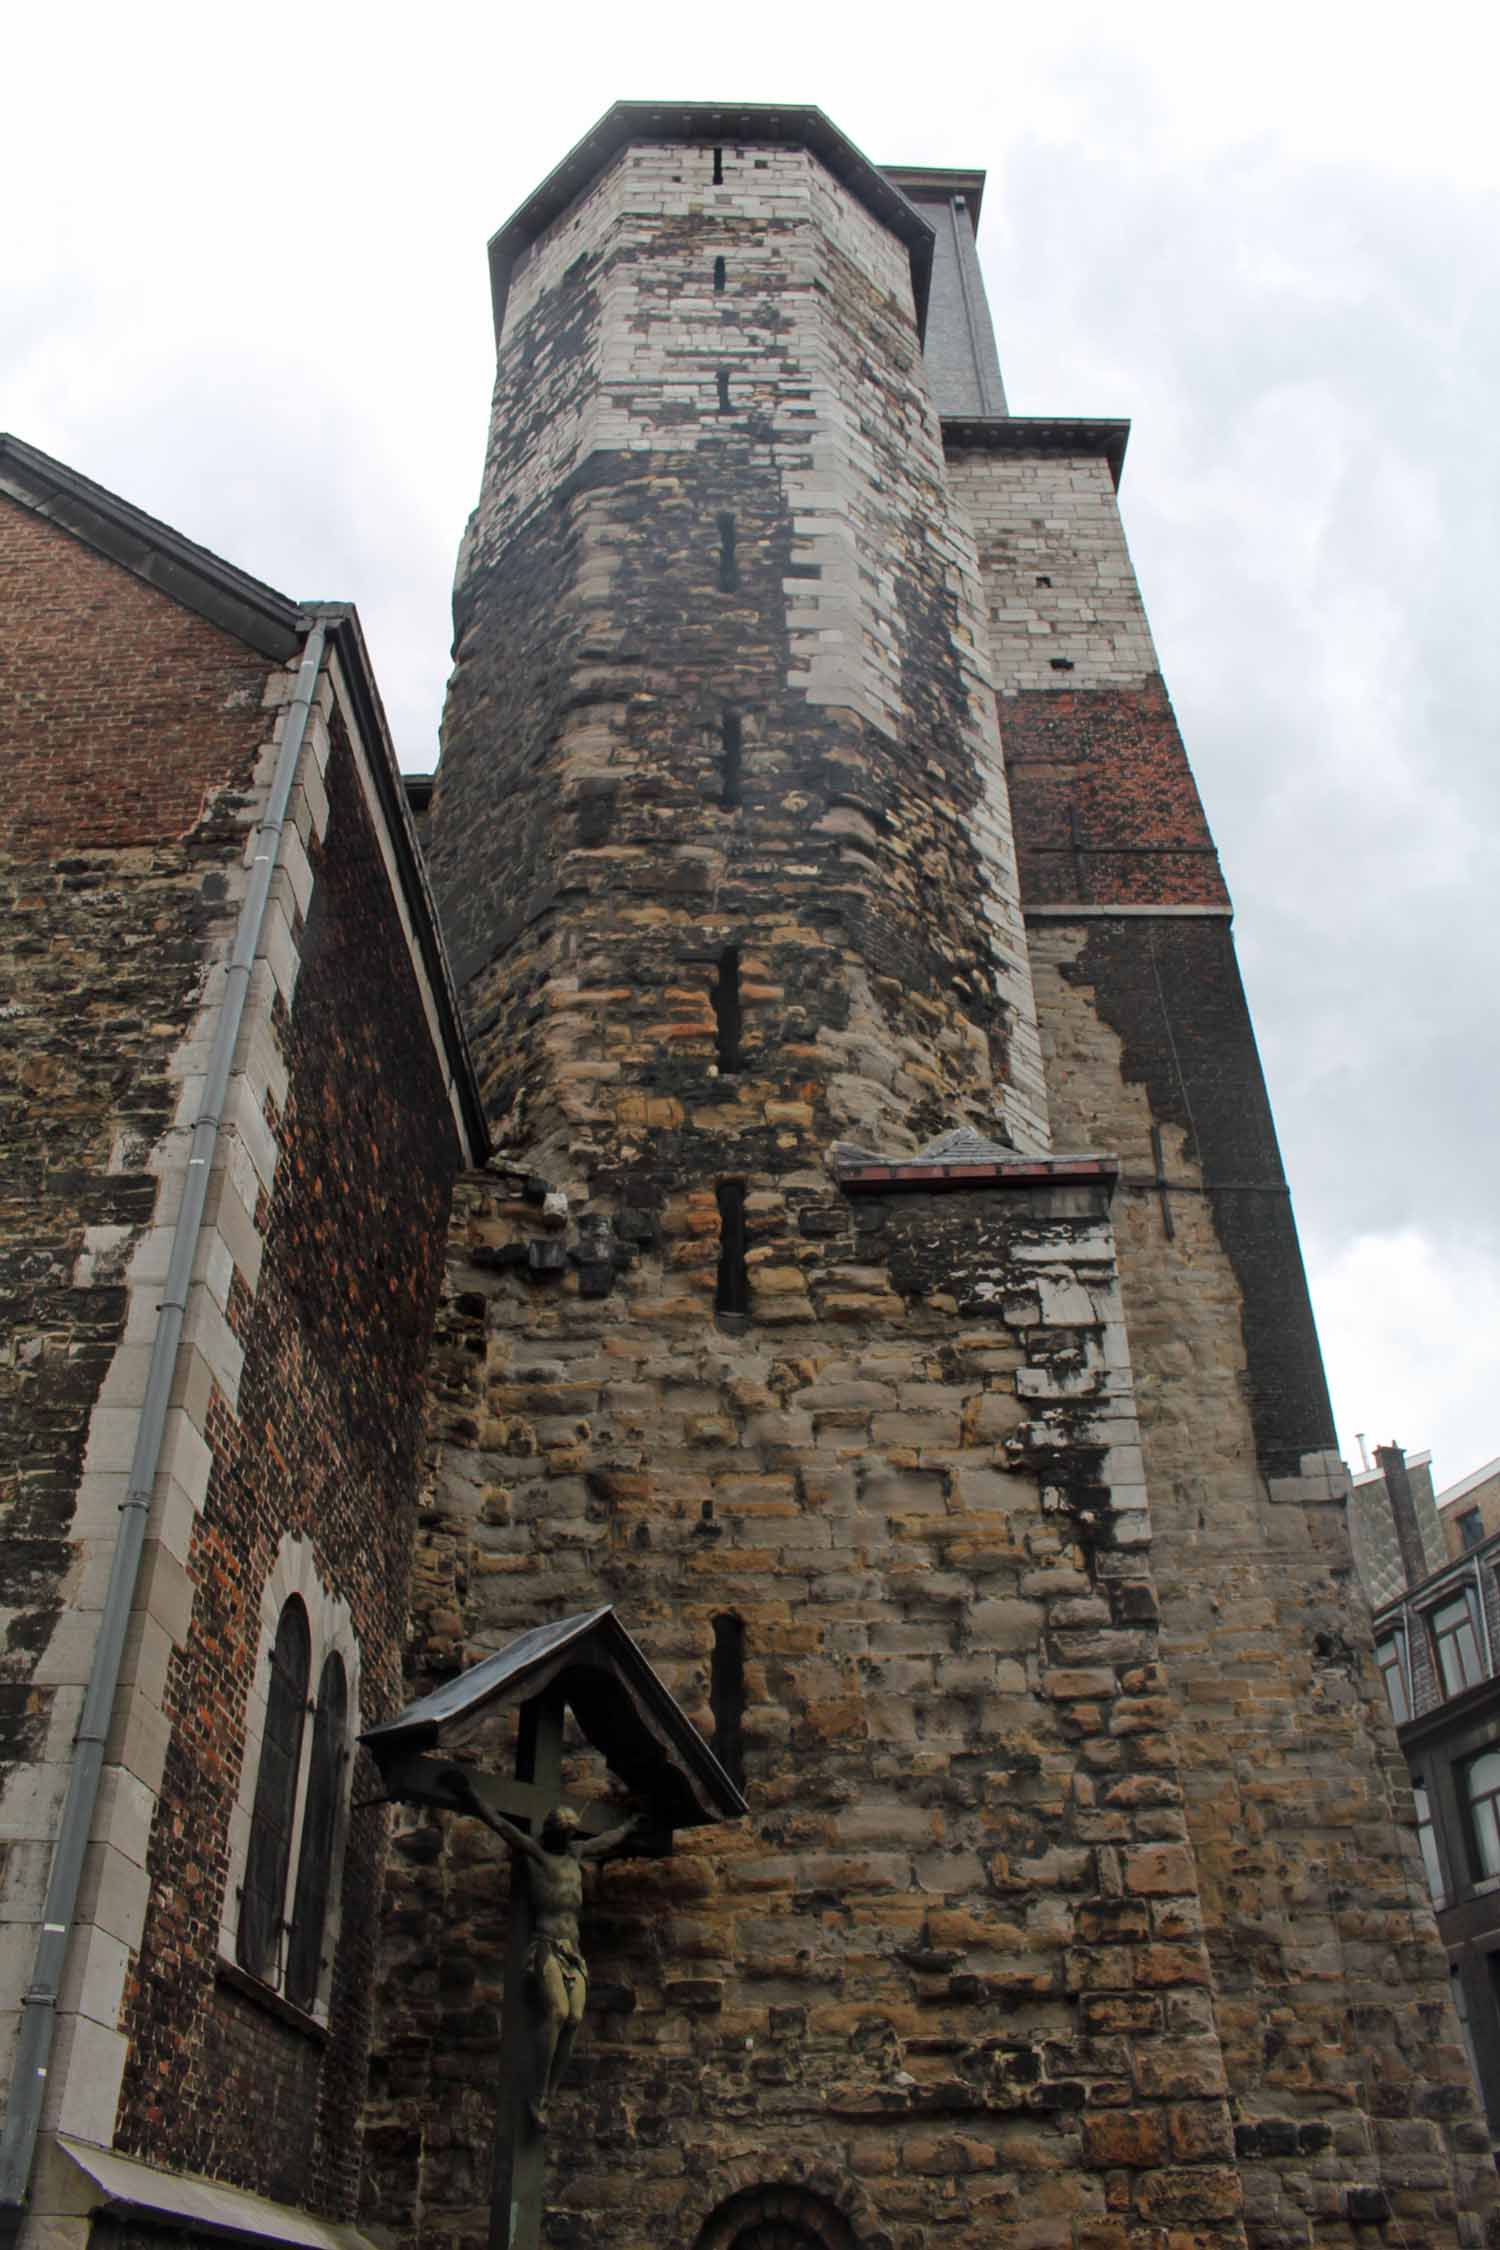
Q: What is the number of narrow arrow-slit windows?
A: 8